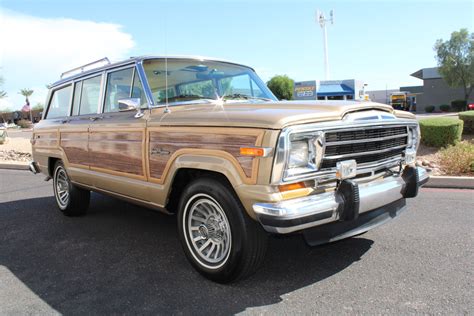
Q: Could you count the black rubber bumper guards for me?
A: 2